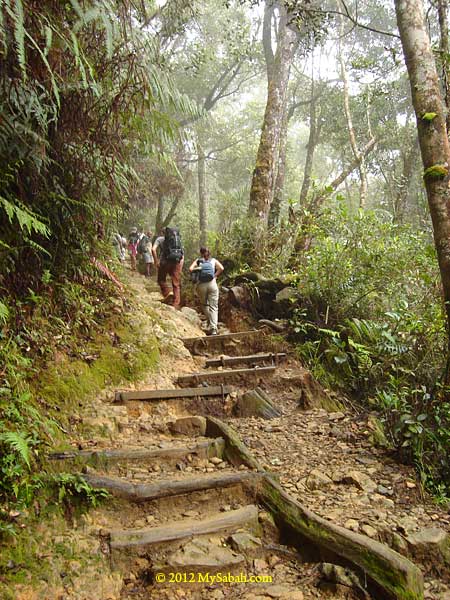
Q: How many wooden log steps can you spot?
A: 7